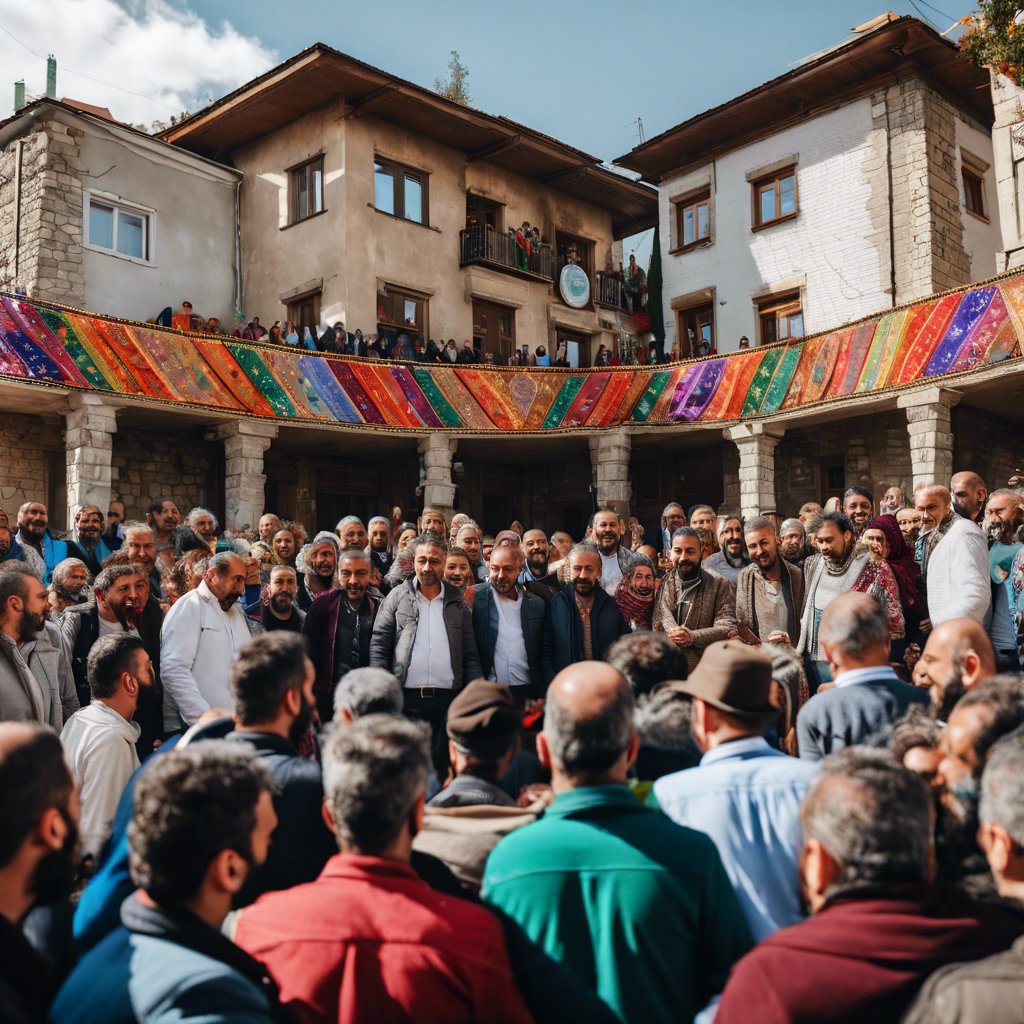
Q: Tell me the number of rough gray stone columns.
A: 6